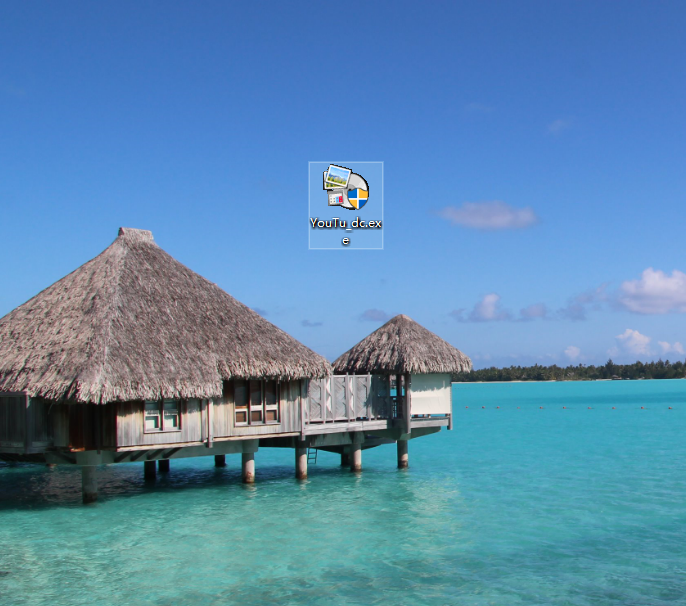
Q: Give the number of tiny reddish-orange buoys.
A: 10